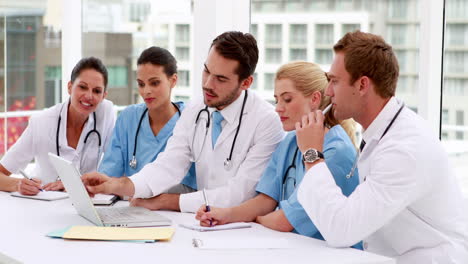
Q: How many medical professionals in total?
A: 5